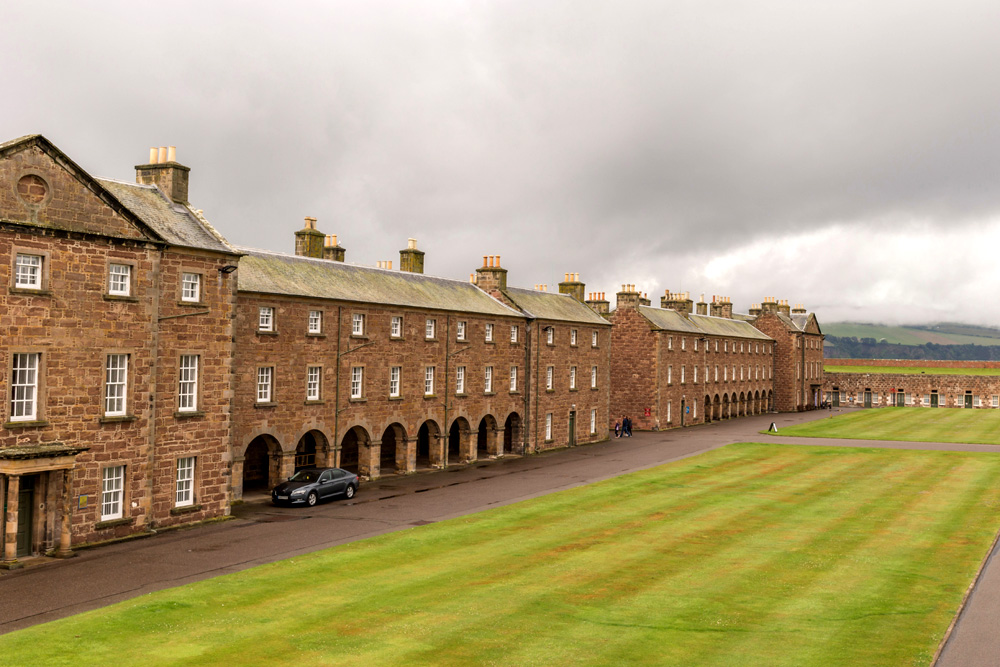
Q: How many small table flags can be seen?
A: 0